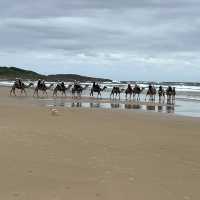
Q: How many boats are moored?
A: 0